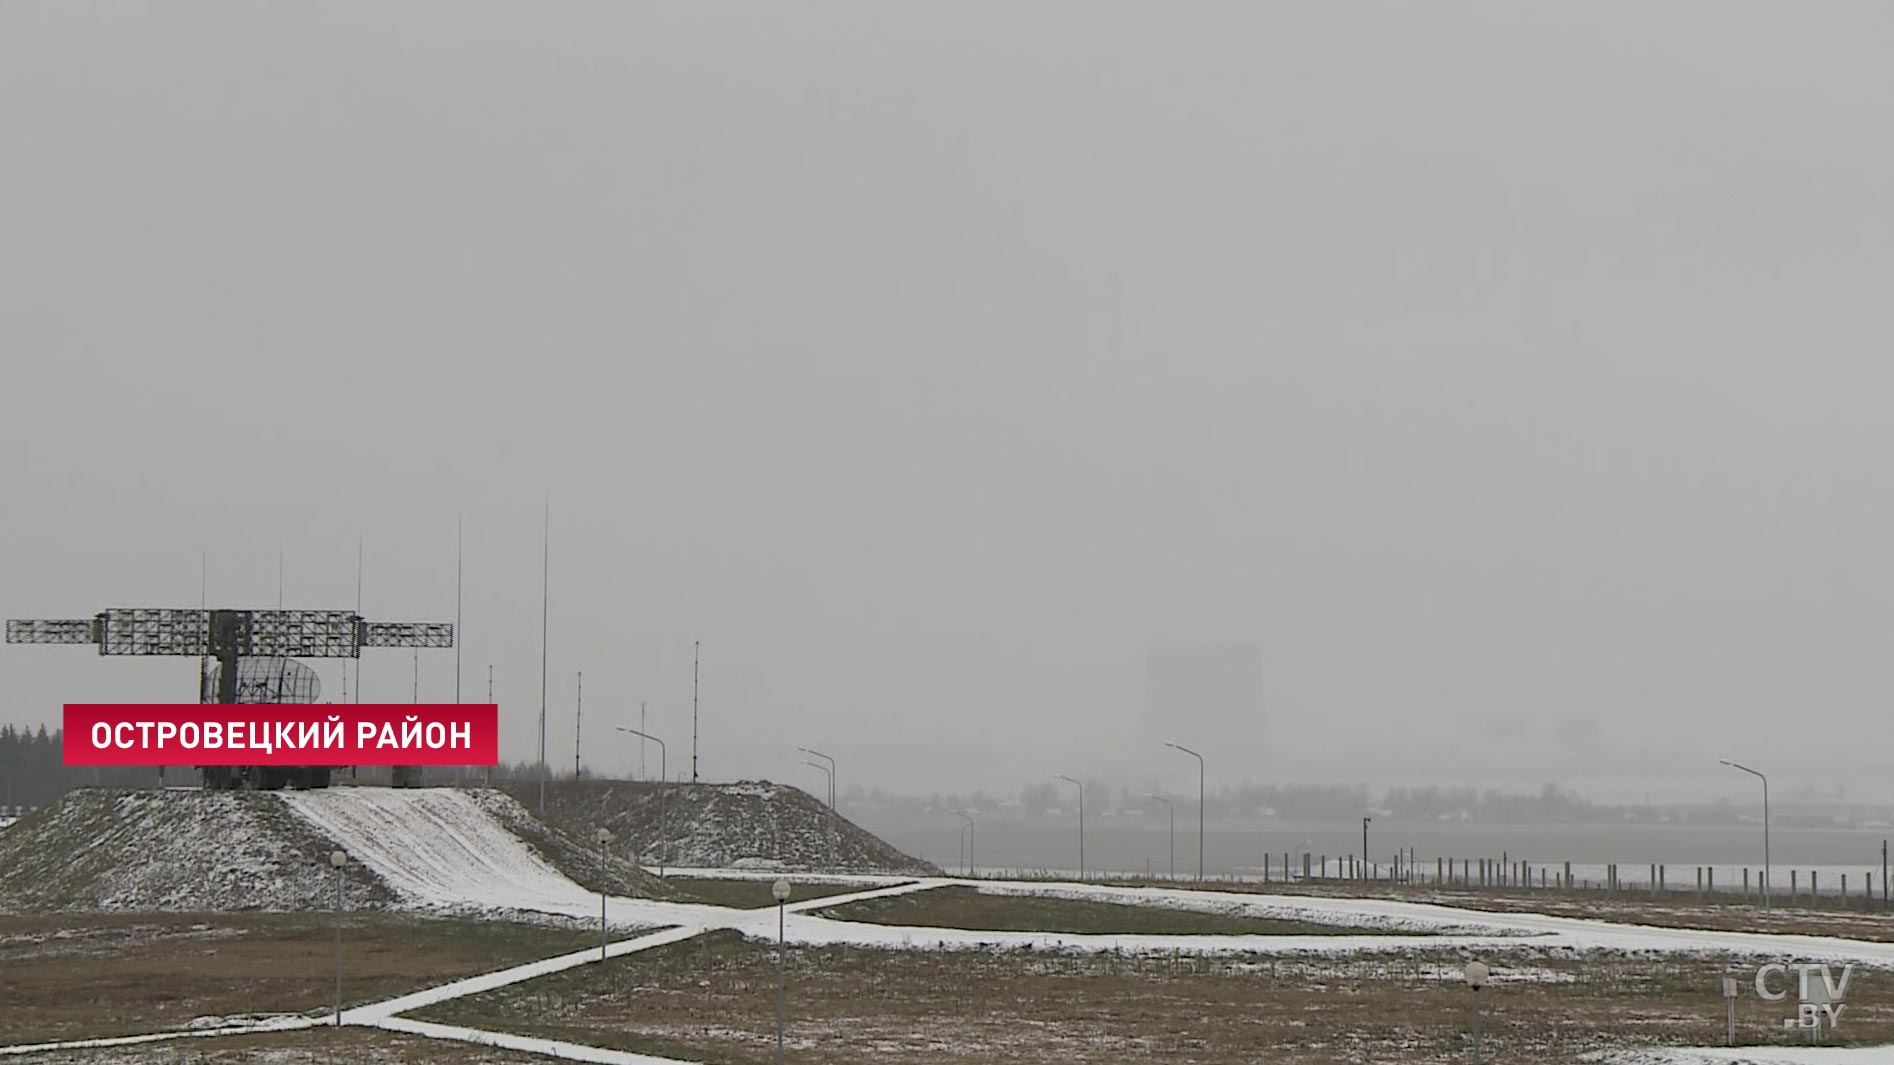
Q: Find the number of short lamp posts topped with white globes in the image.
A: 4